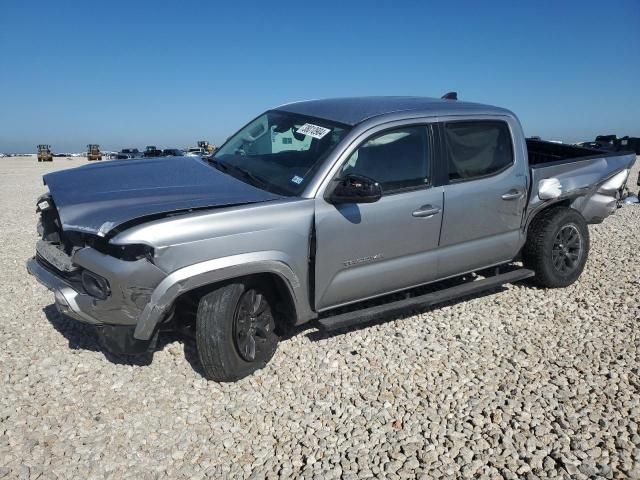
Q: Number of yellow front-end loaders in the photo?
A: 3